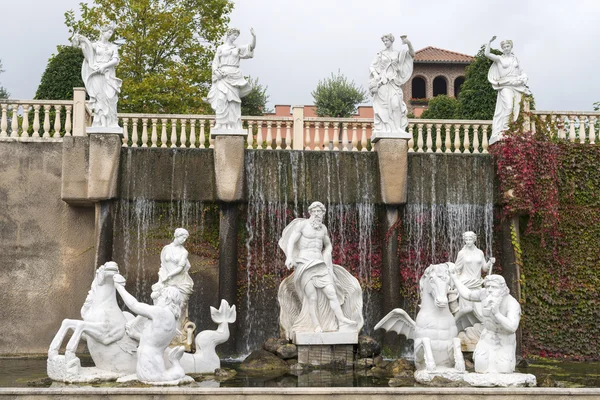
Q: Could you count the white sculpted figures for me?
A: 11